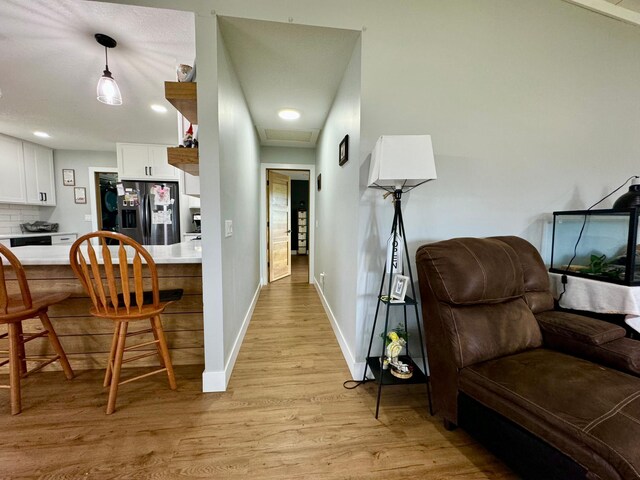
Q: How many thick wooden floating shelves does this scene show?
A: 2